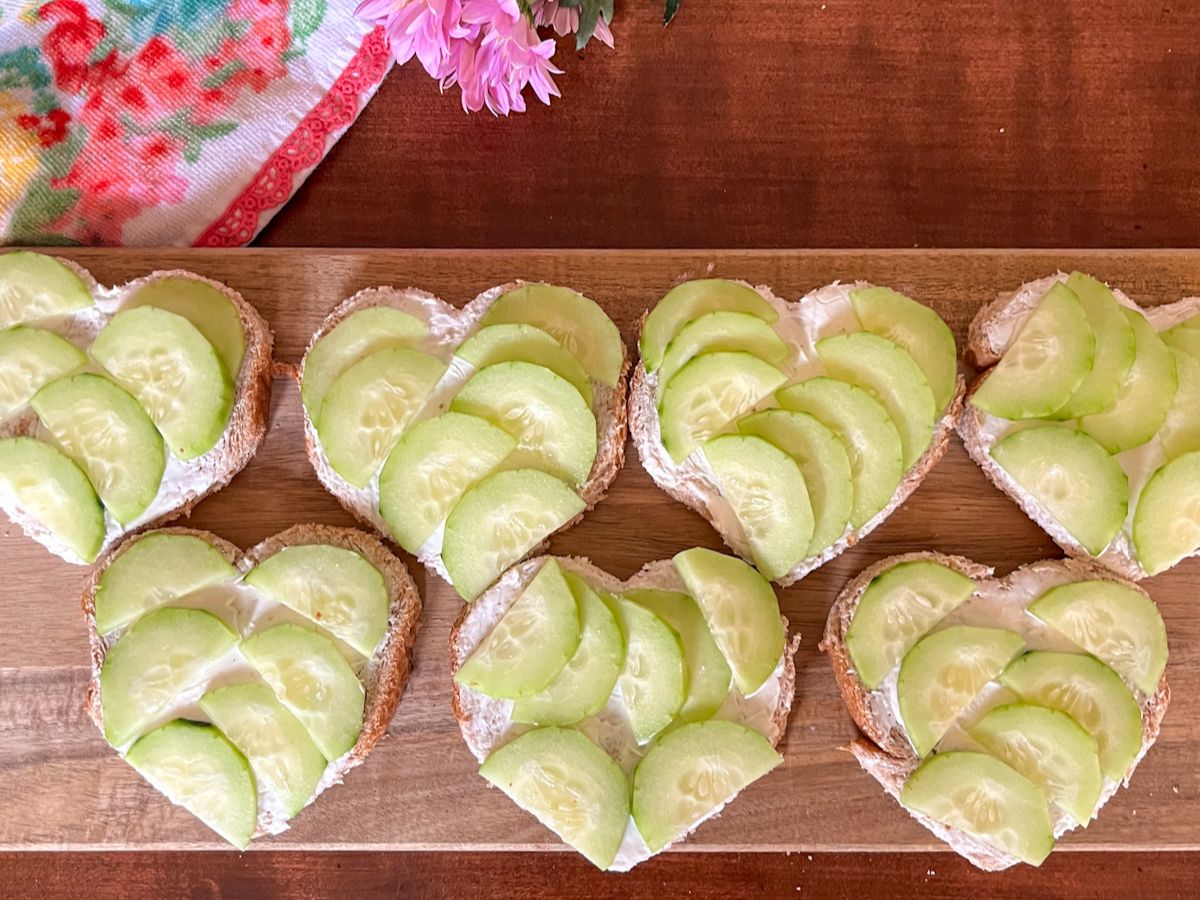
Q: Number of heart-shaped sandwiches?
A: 7